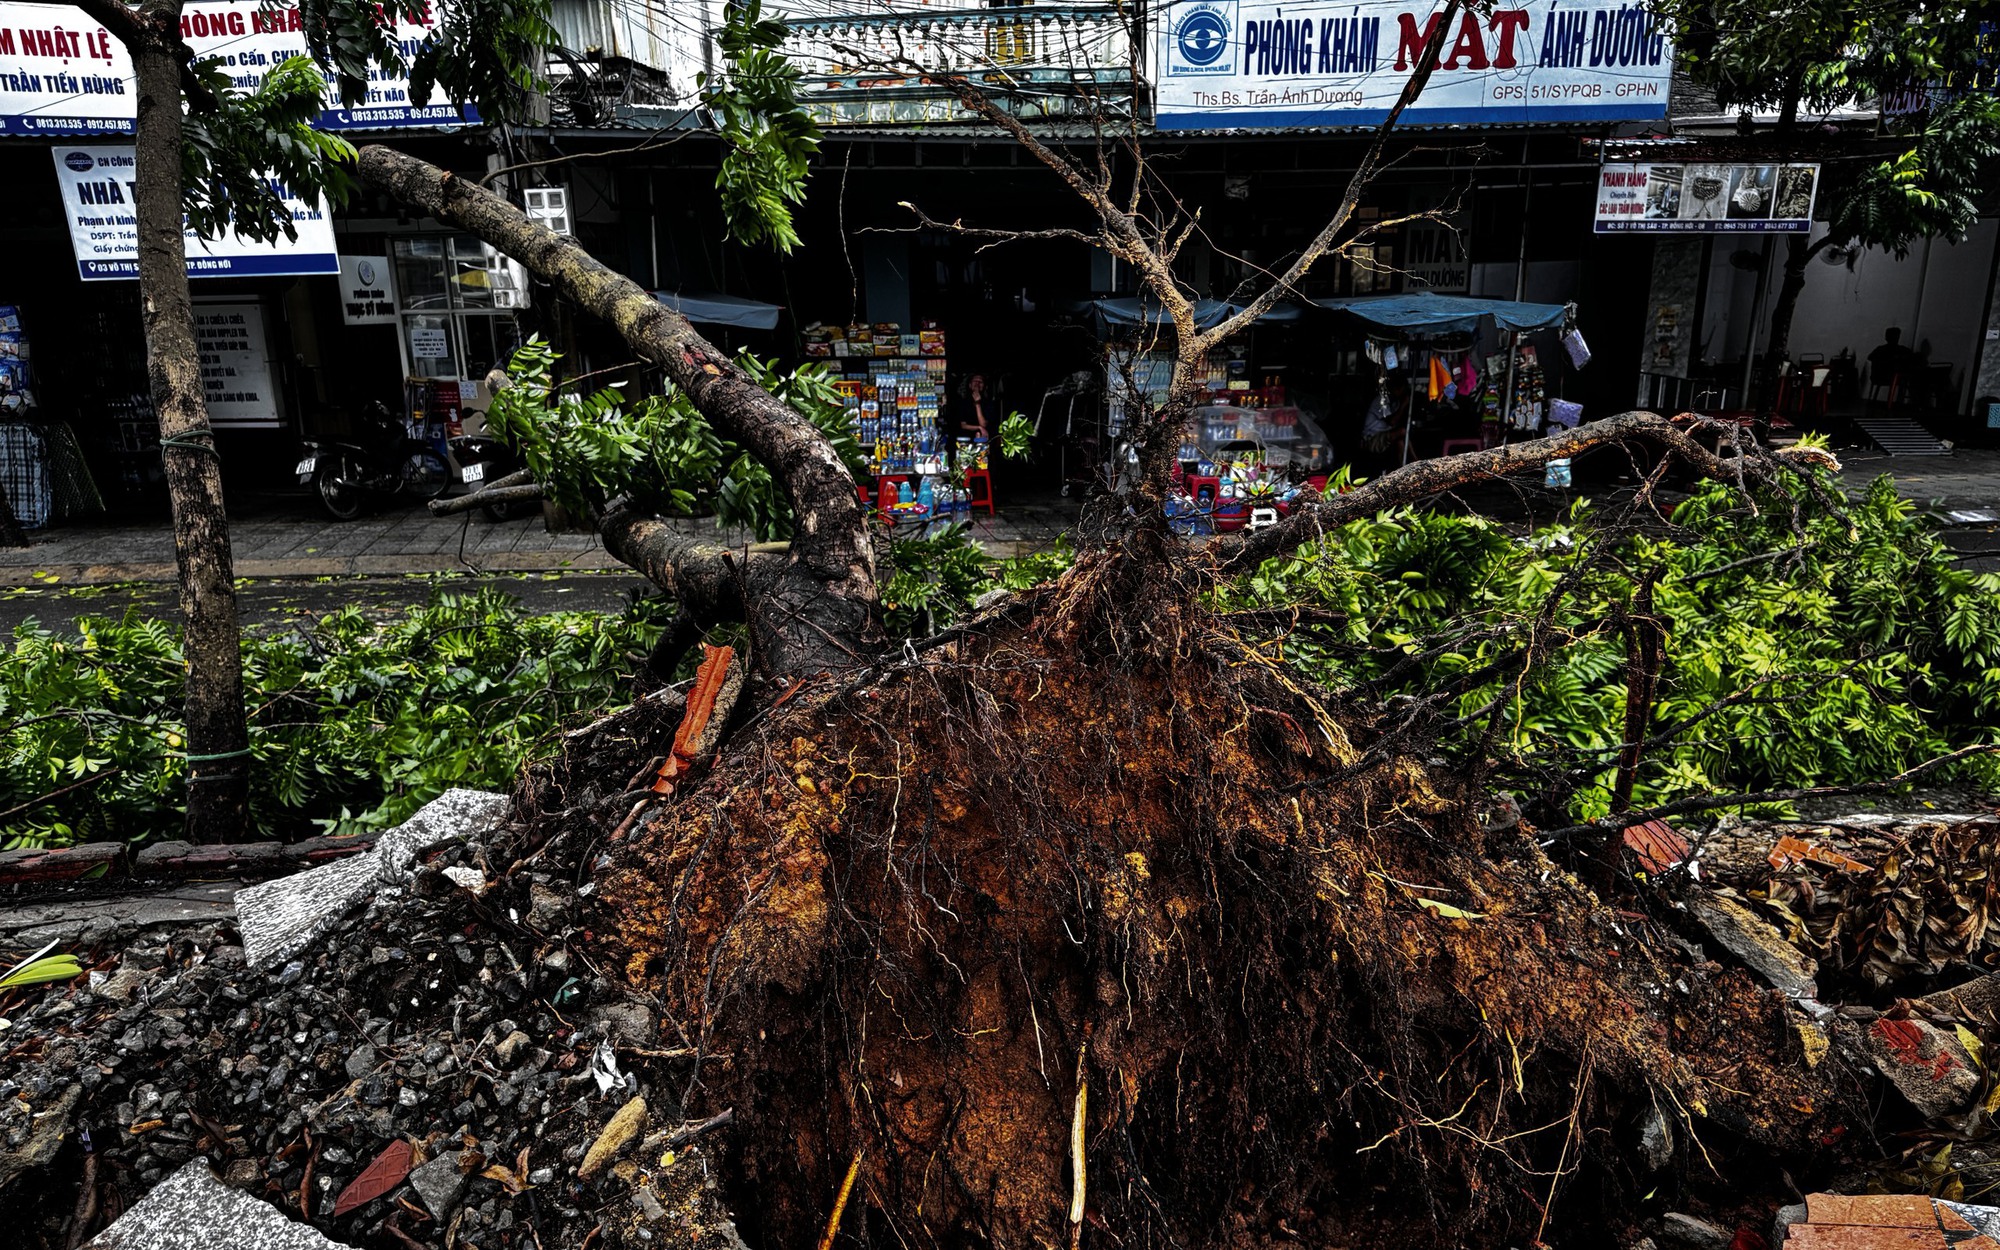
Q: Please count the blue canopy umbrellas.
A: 3